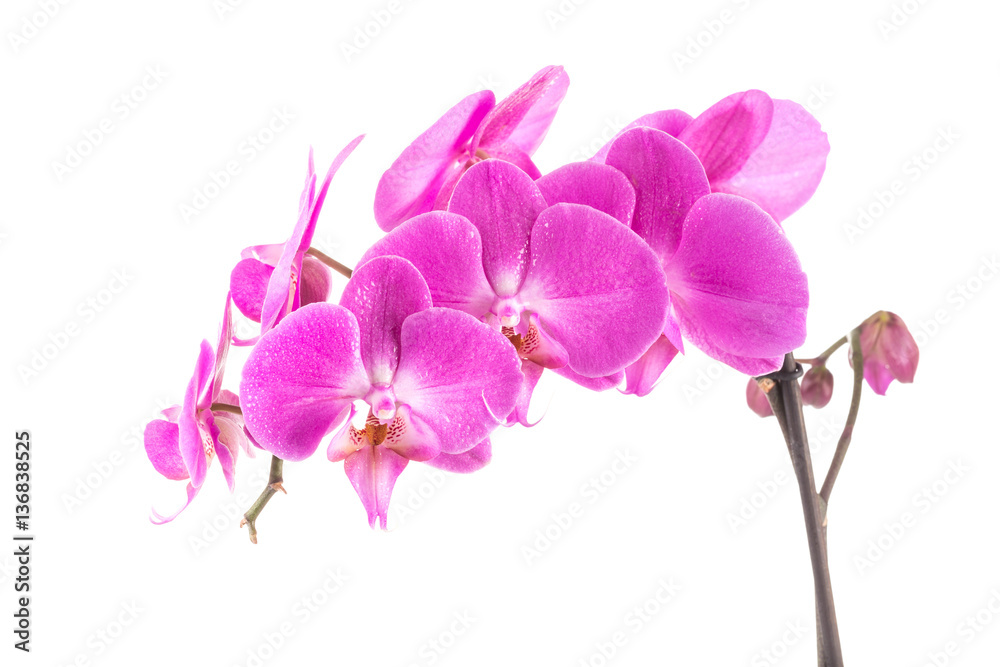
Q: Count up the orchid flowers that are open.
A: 7